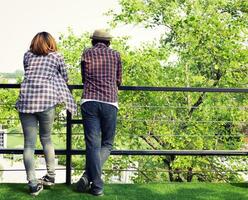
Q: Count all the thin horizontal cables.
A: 4